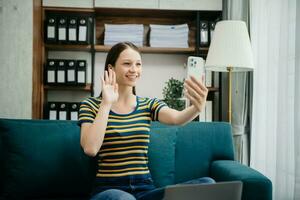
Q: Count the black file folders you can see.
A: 13